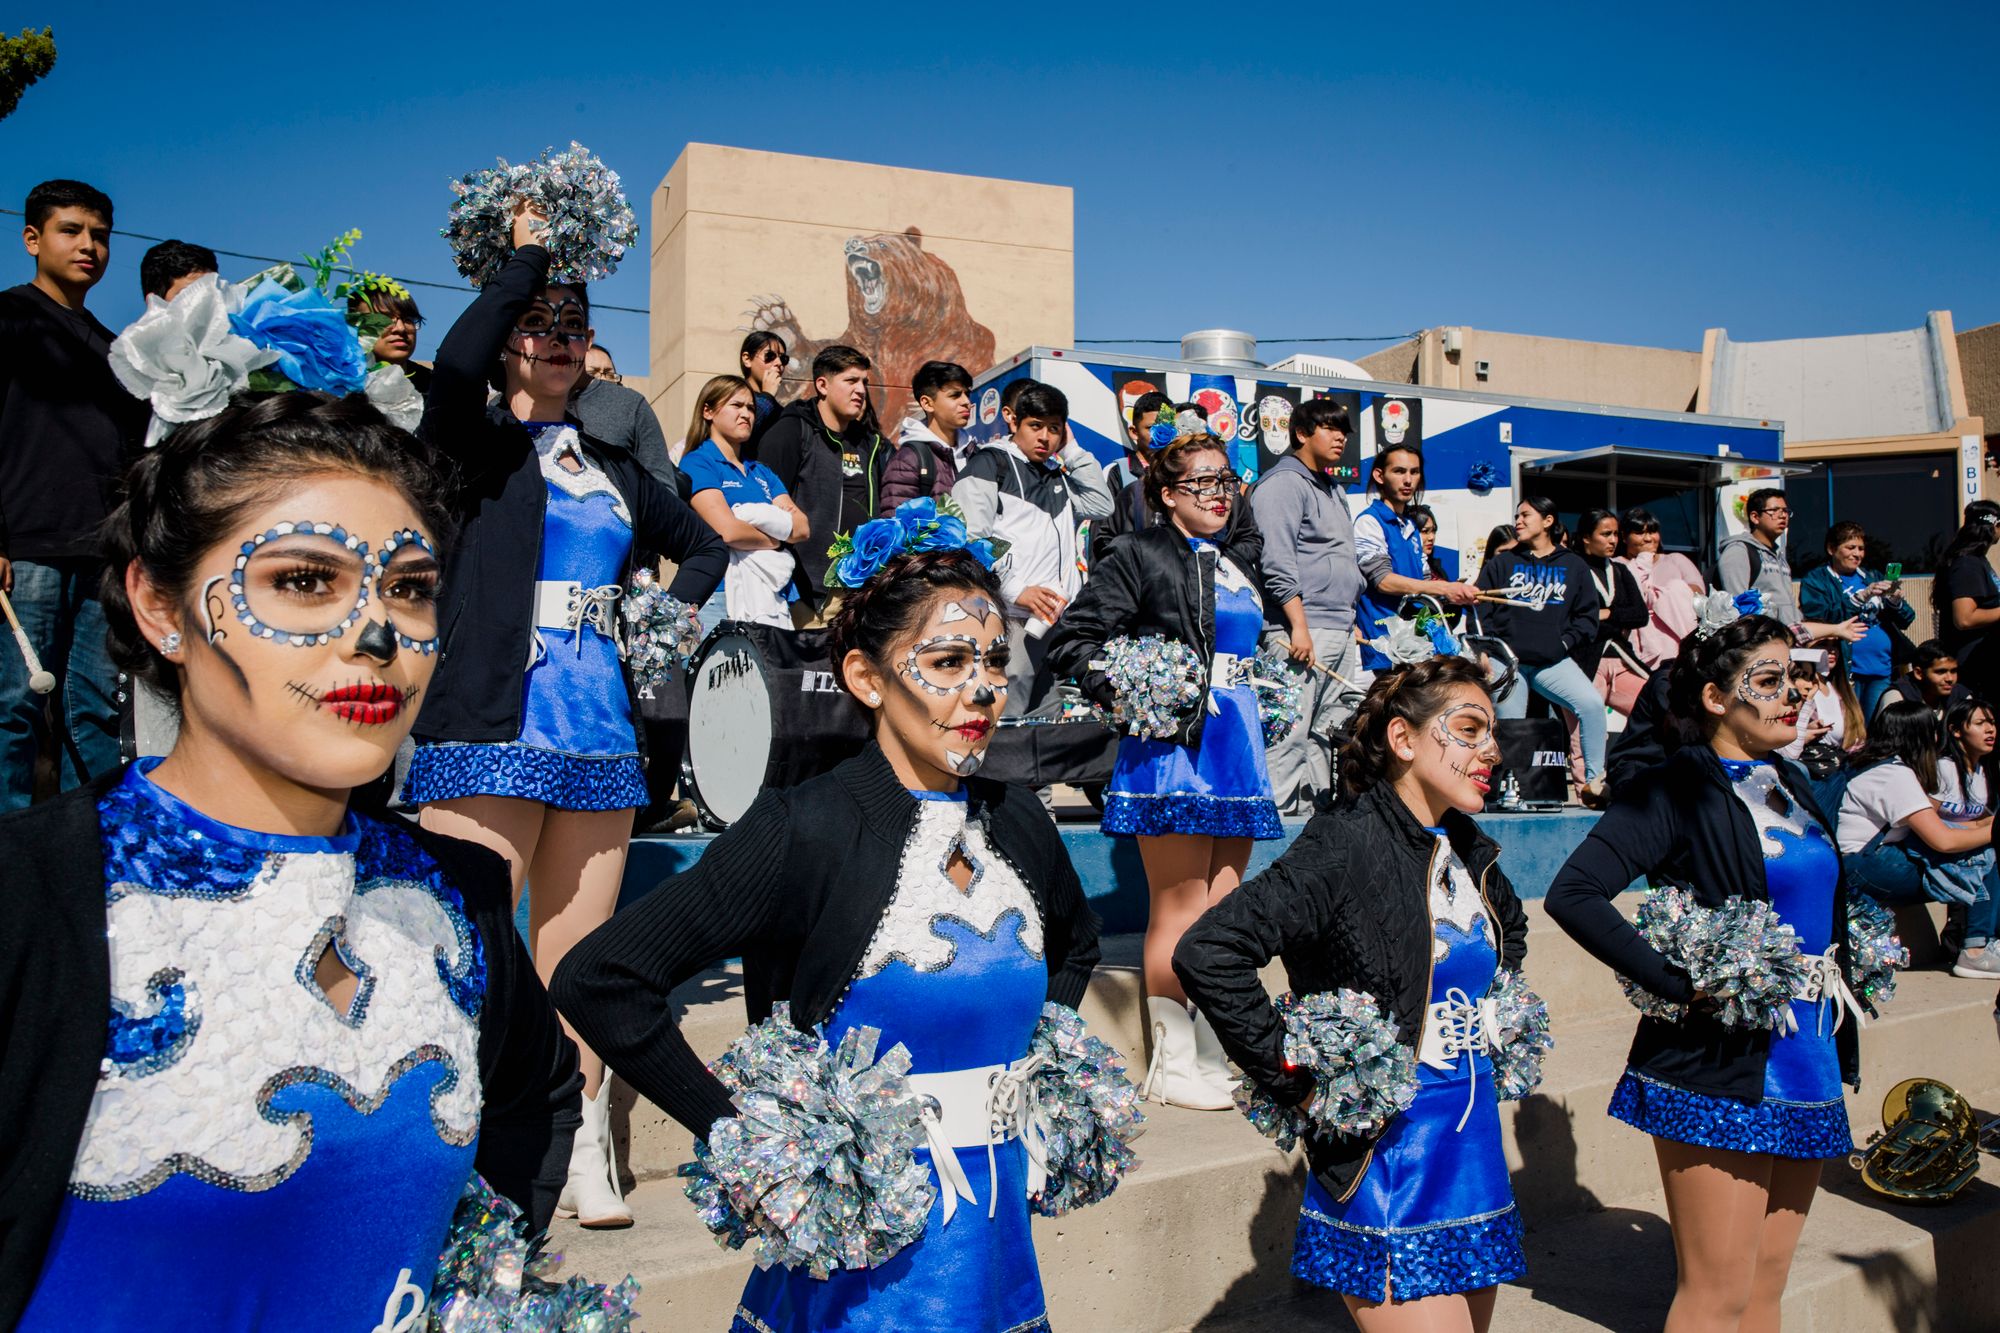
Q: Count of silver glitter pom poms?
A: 11